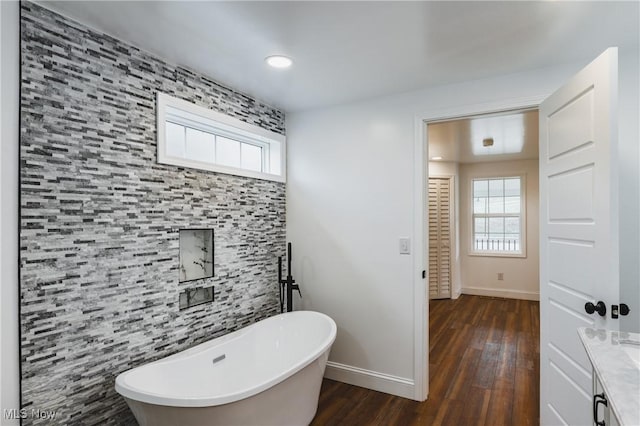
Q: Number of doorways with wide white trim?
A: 1